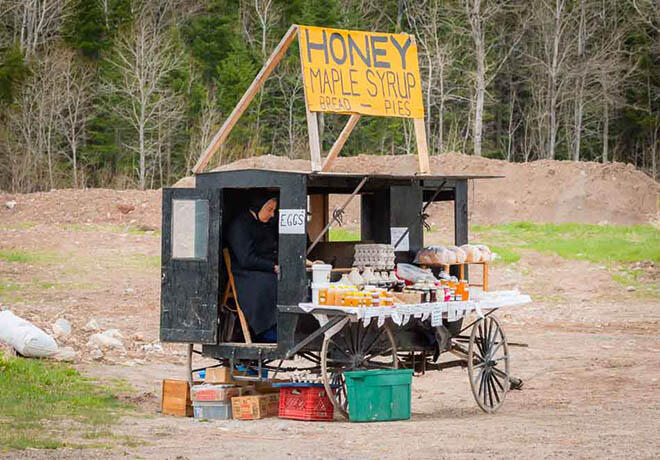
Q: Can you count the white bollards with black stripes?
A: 0